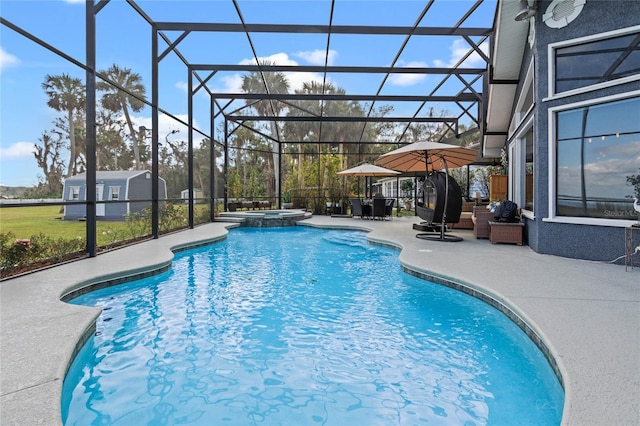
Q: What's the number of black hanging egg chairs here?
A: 1